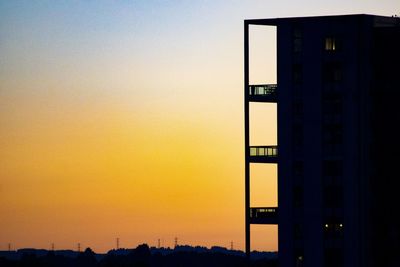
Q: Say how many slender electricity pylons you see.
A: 7